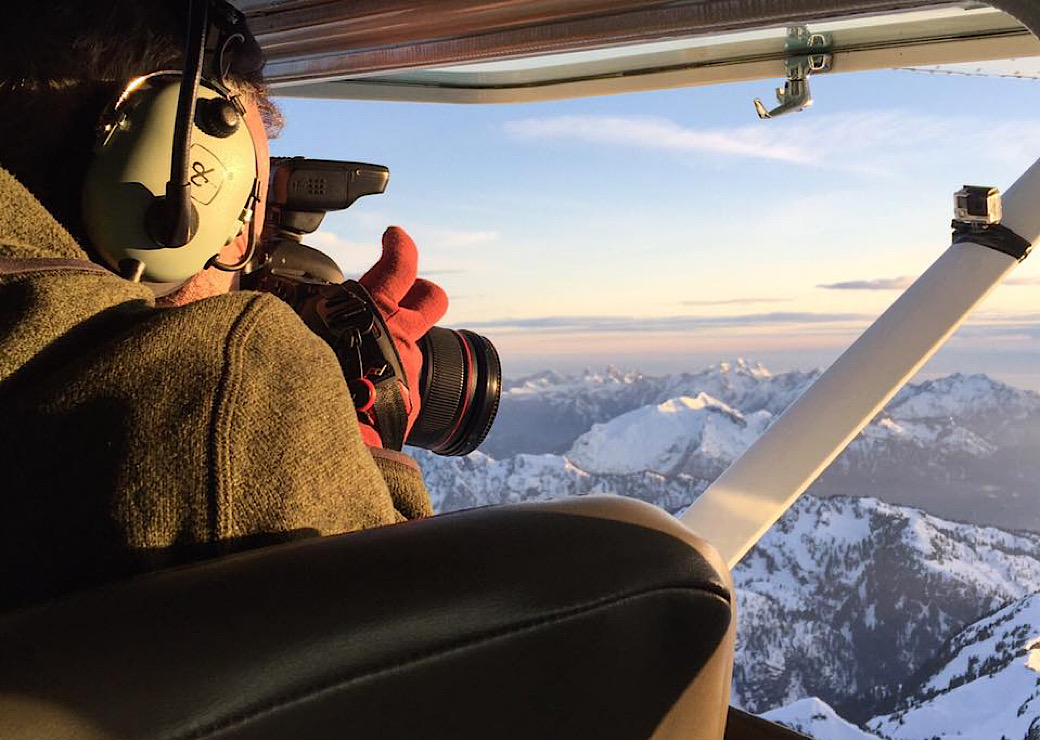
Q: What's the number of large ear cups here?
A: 1